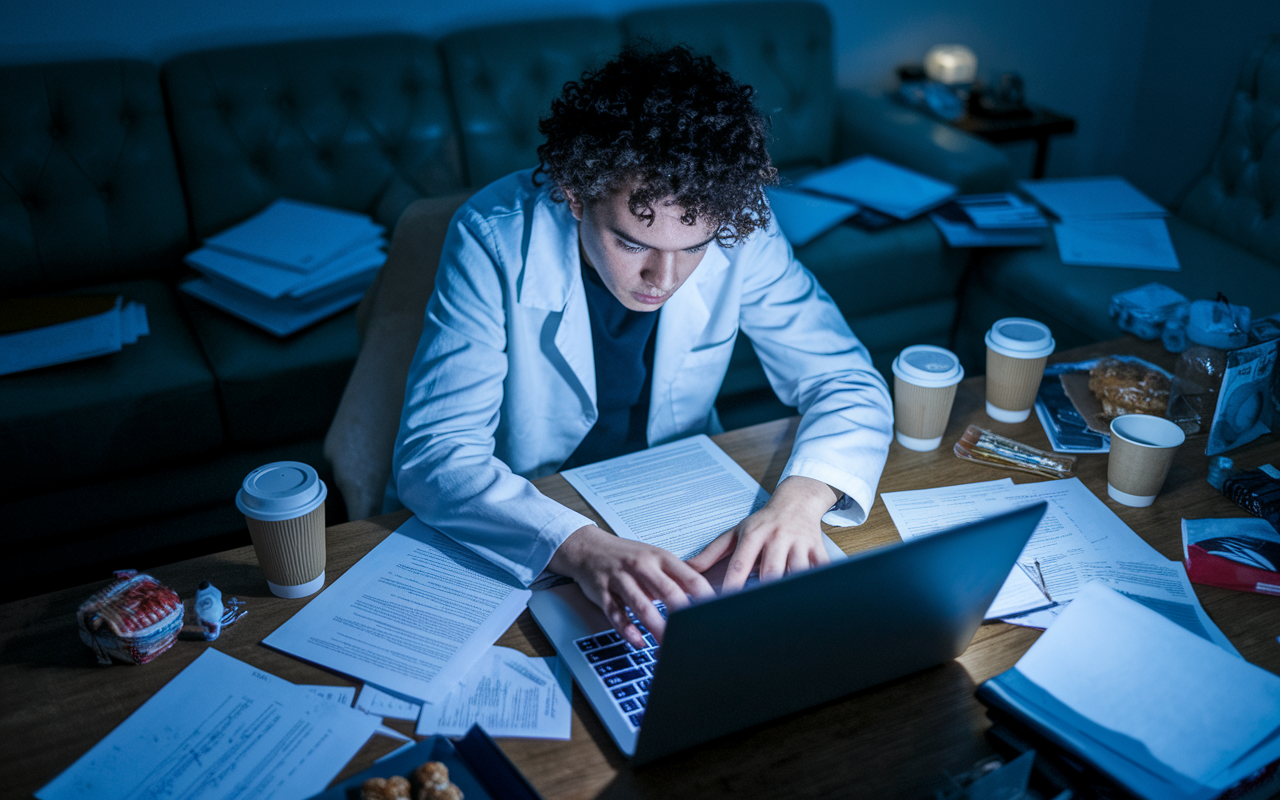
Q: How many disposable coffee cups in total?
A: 4